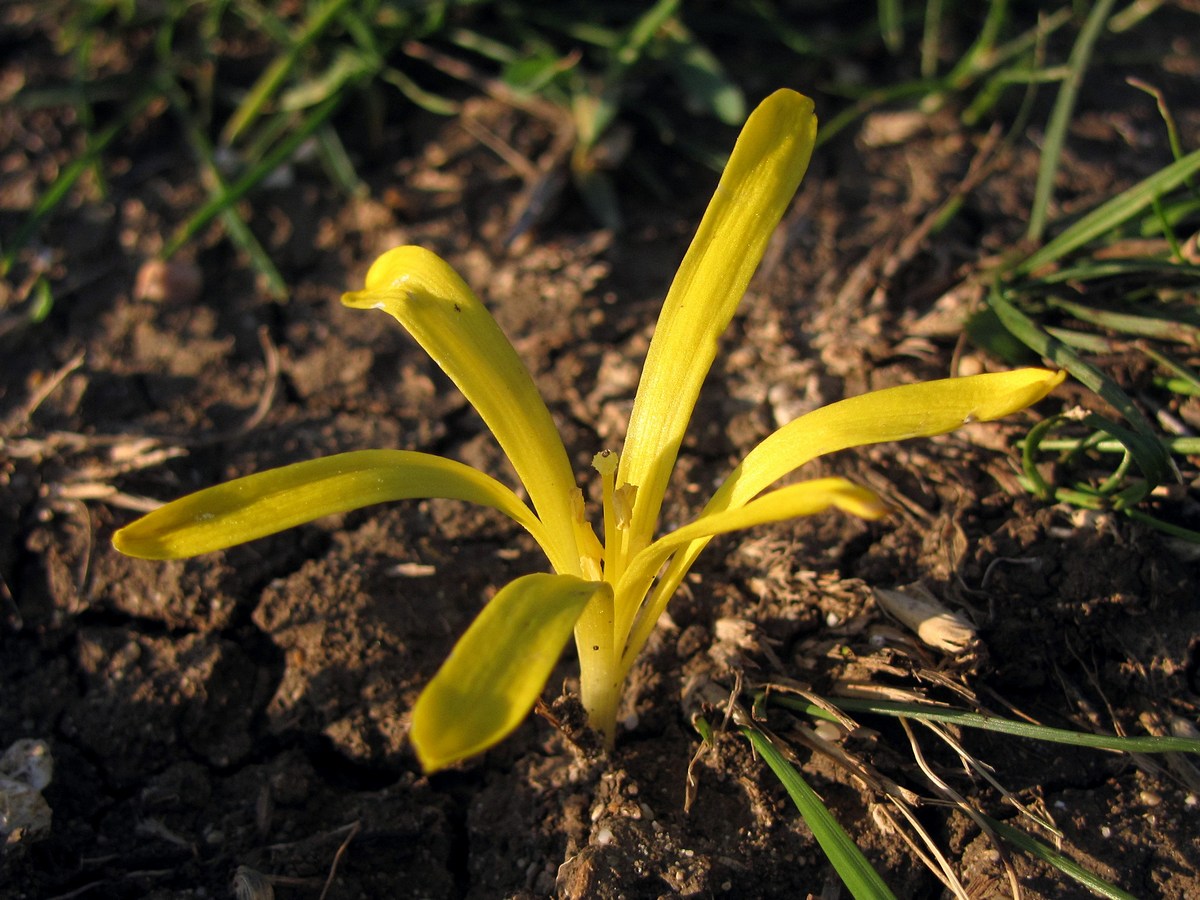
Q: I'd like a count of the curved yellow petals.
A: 6